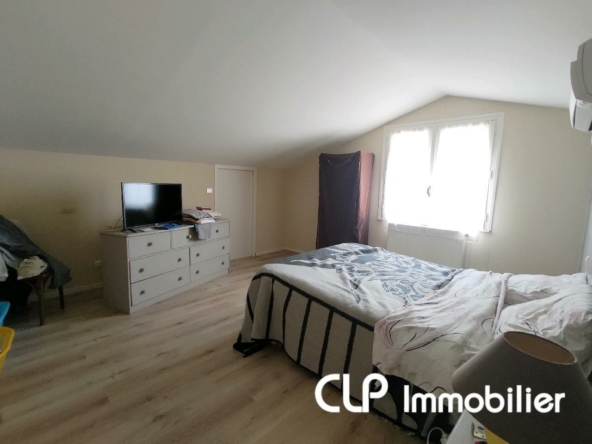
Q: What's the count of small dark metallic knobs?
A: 11